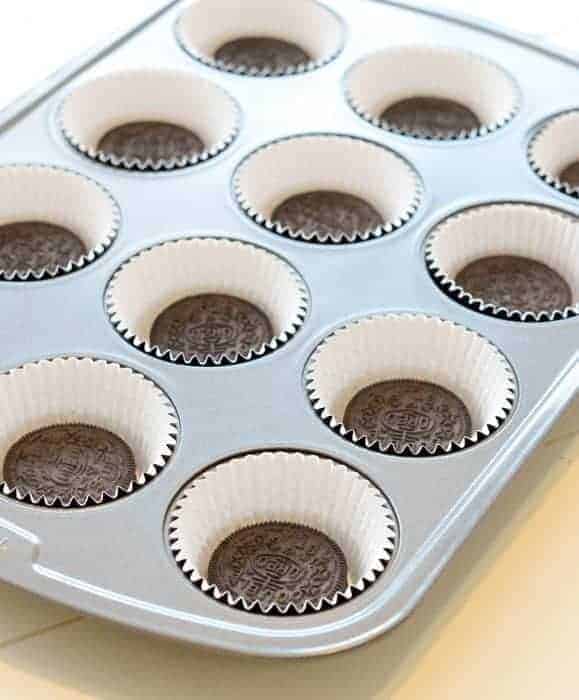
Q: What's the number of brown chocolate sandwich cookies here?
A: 11